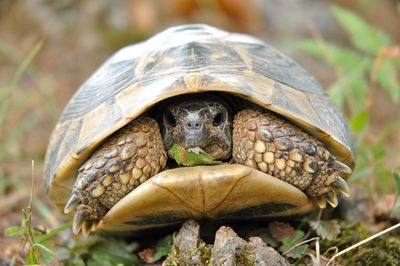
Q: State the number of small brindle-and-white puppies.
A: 0